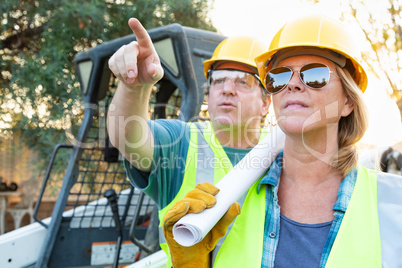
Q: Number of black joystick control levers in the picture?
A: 1